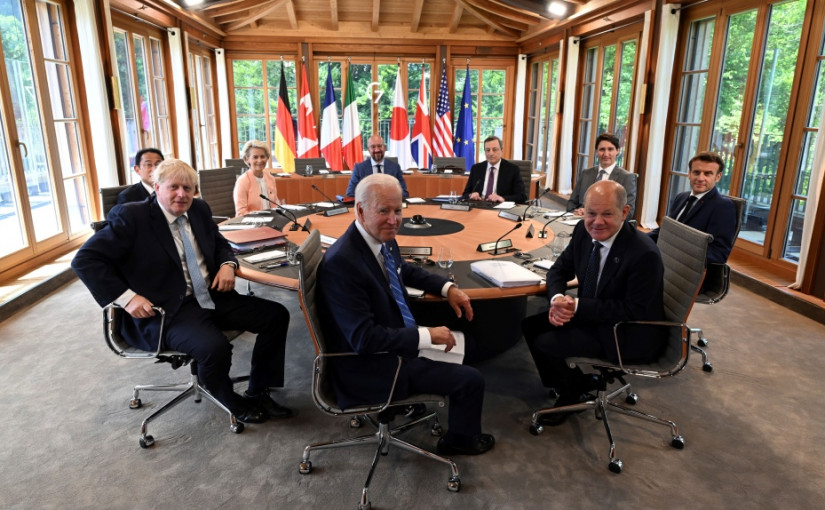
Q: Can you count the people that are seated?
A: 9